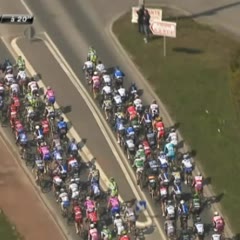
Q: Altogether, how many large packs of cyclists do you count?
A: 2